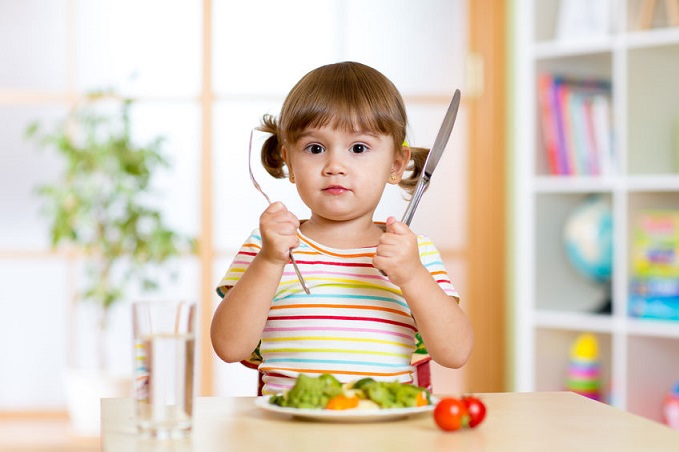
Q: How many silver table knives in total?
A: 1